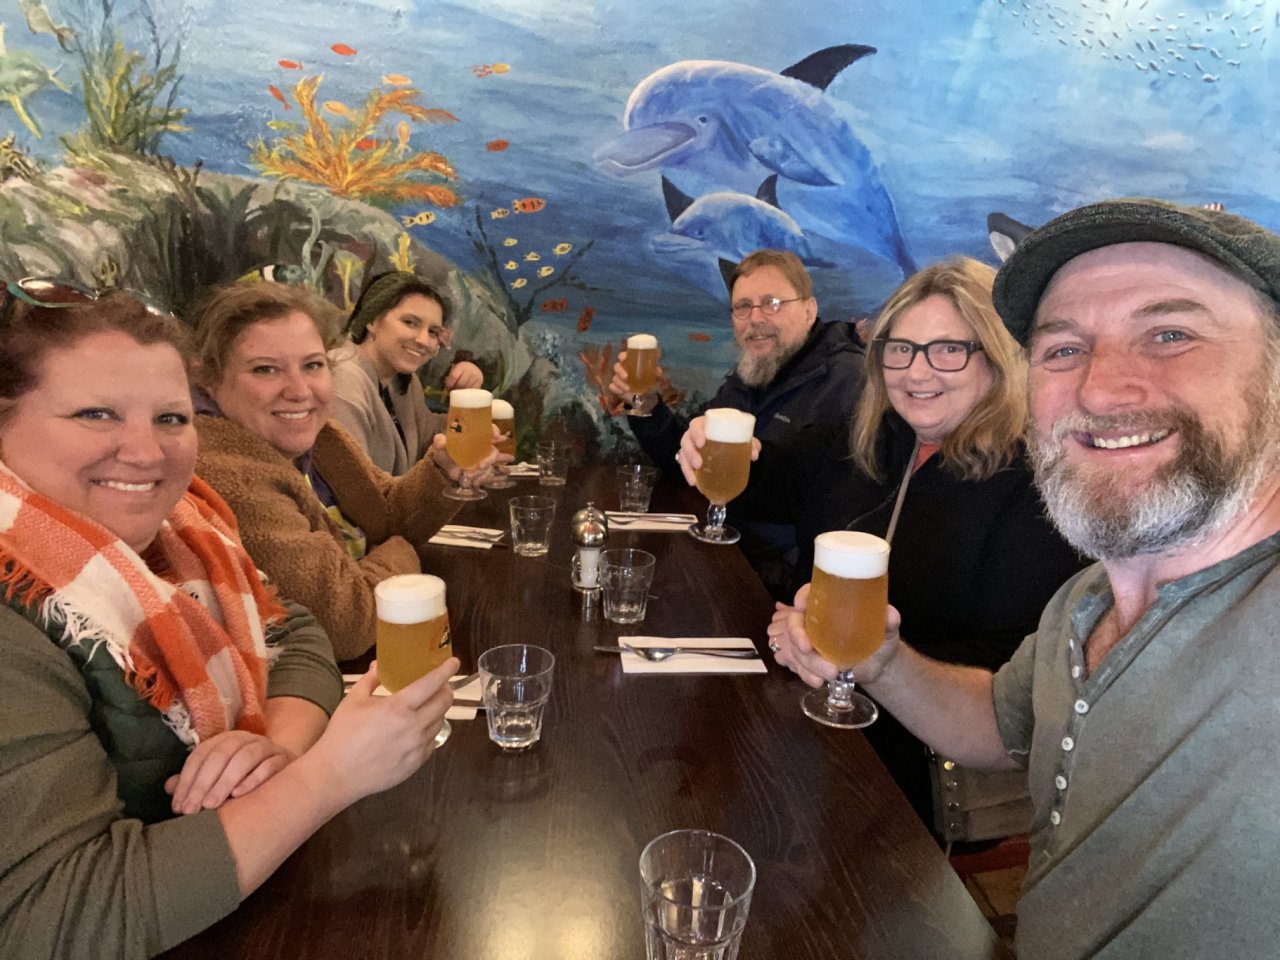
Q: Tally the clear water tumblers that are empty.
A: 6